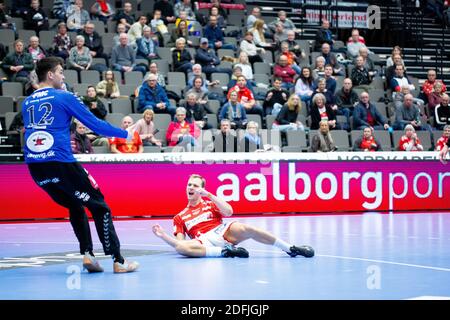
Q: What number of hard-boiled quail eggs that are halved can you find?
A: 0